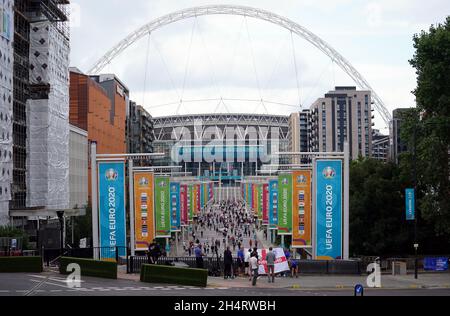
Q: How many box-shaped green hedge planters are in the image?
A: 3